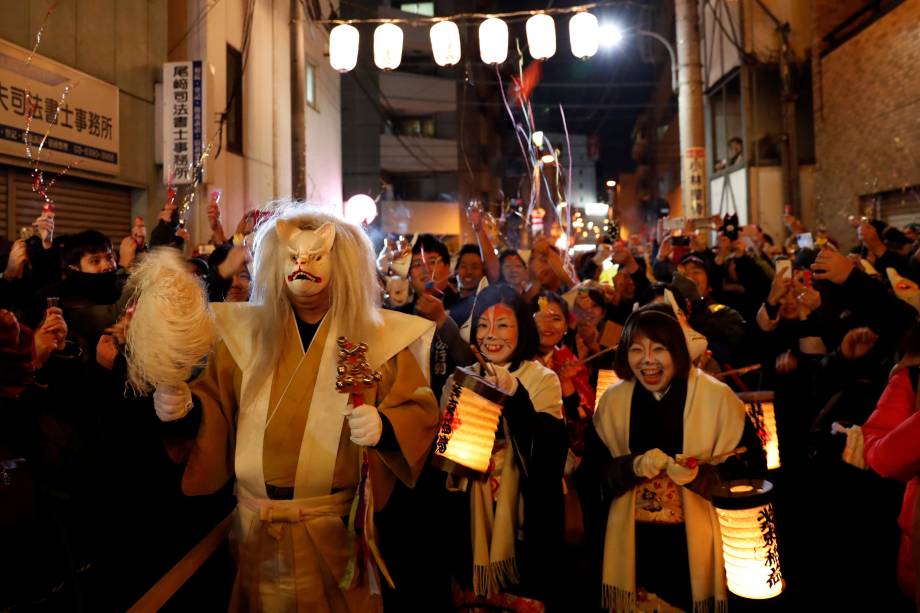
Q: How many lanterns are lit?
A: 10